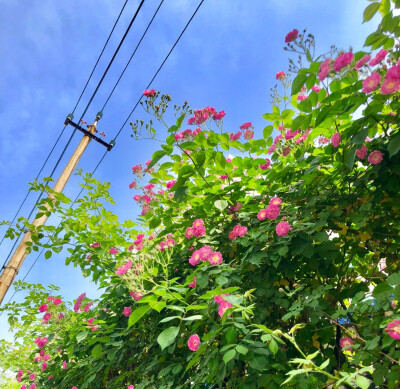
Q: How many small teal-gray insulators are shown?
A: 3